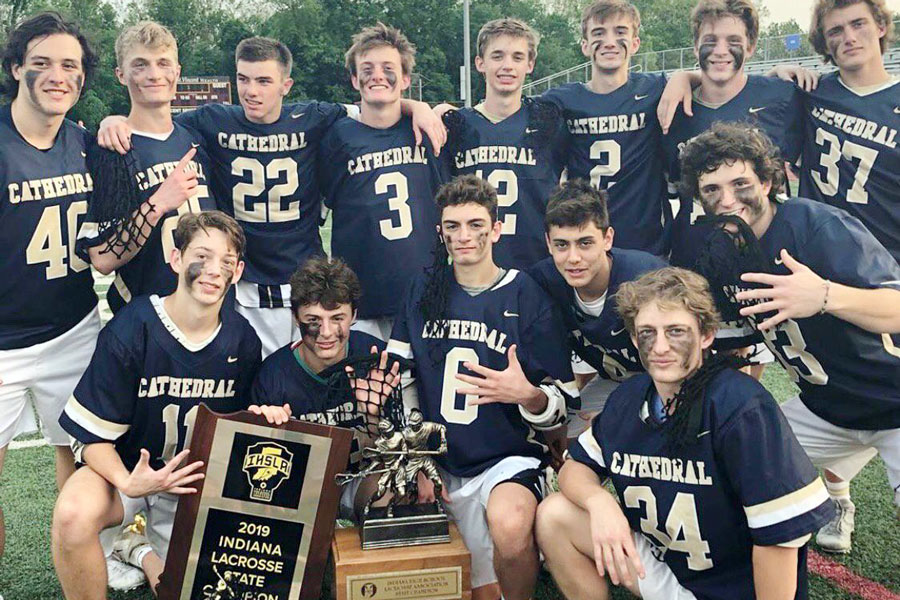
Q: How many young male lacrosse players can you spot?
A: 14